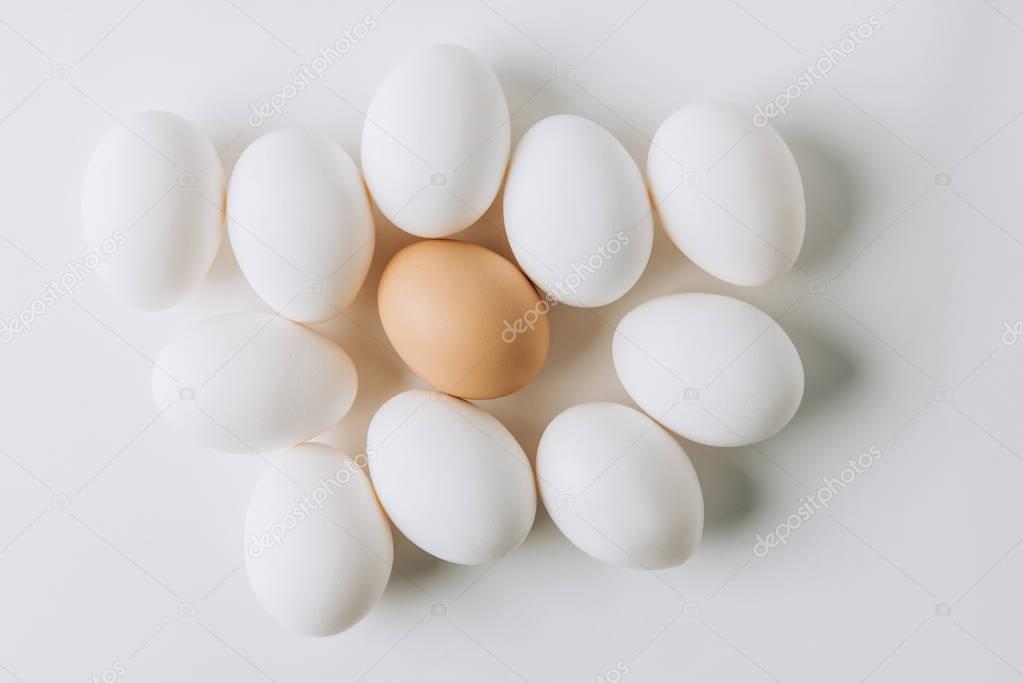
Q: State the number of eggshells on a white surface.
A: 11